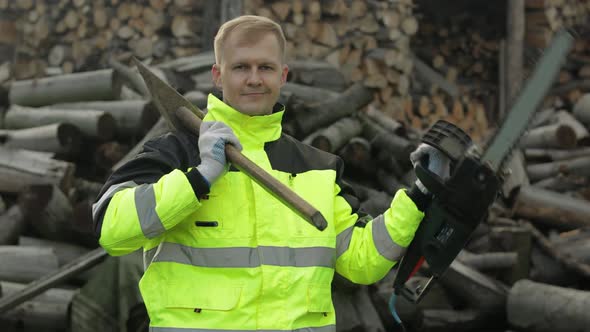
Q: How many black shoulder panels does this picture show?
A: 2